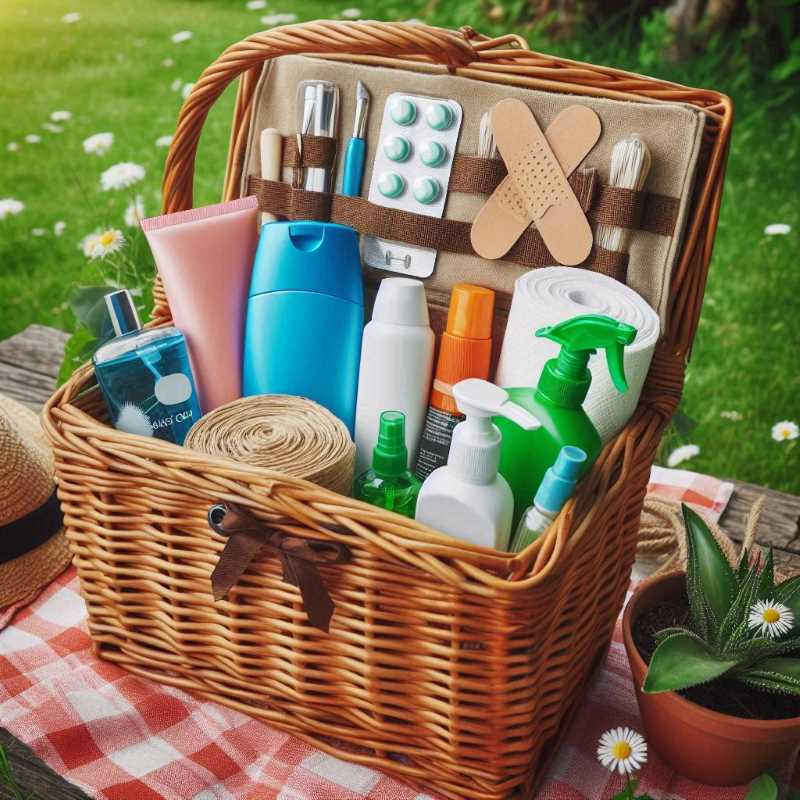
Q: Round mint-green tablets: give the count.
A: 6